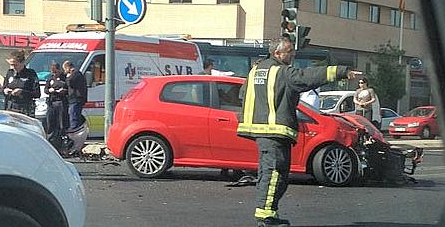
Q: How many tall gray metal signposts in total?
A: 1